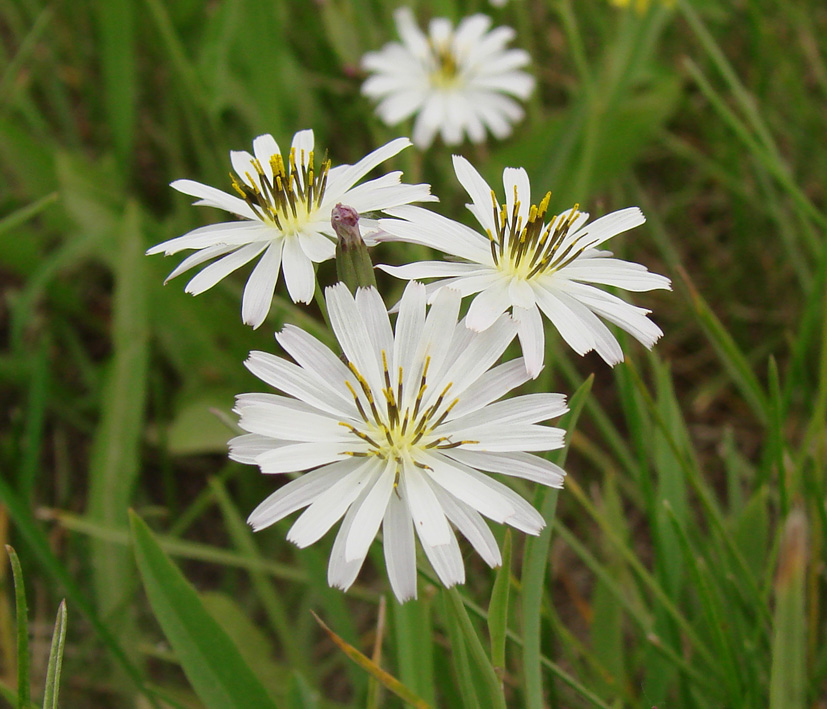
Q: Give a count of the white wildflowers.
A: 4